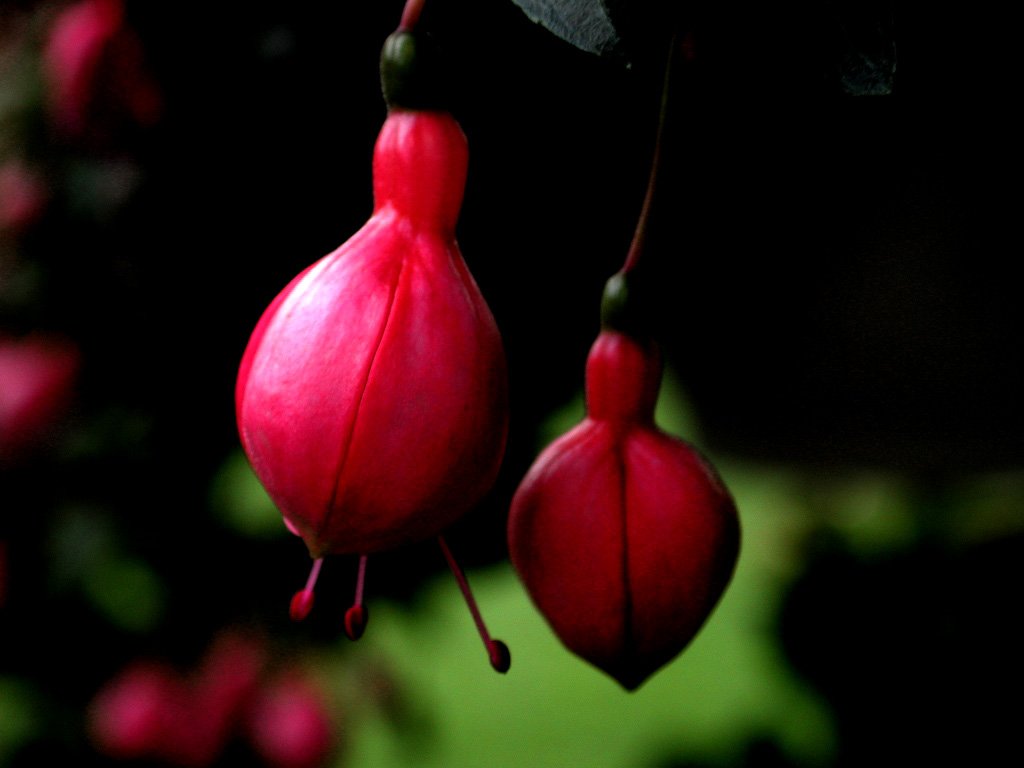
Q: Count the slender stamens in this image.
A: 3